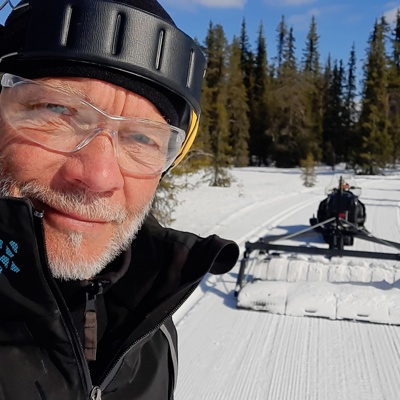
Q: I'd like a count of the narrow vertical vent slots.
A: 4